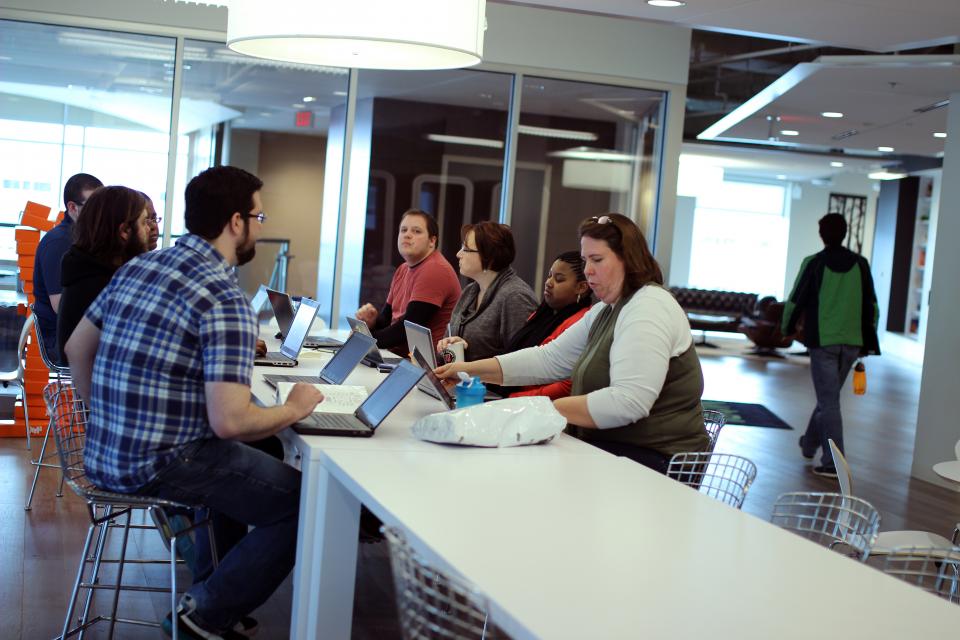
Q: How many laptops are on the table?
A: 8